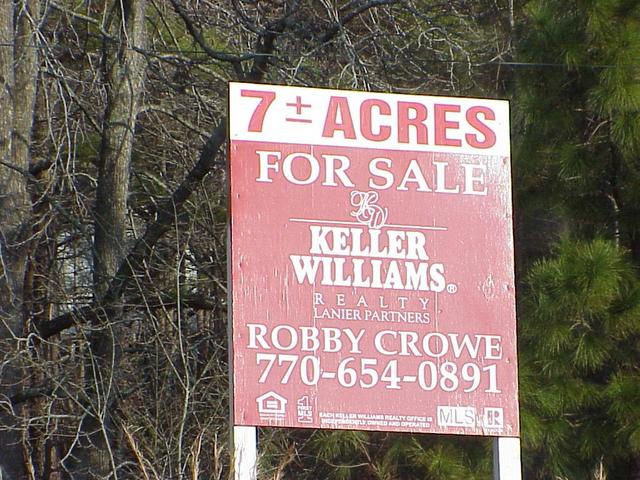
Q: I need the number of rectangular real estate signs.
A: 1